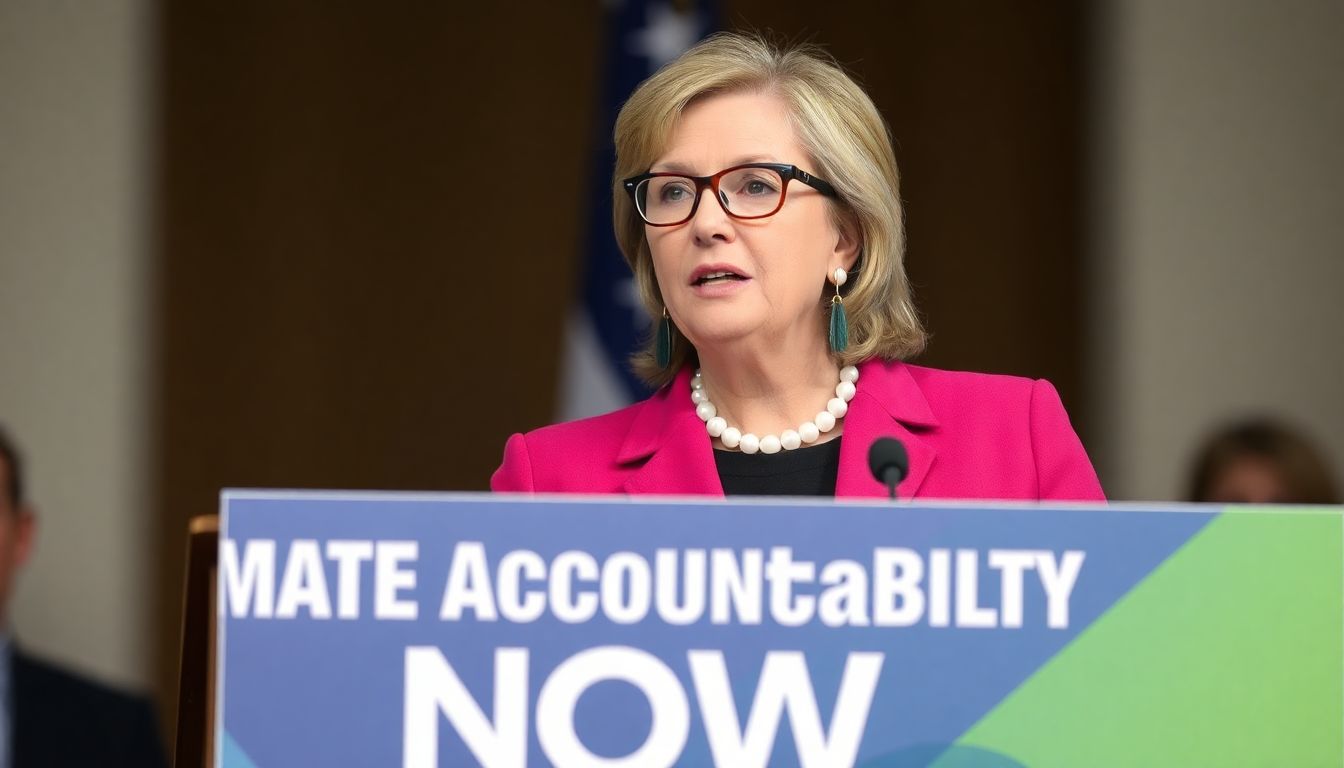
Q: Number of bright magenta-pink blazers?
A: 1